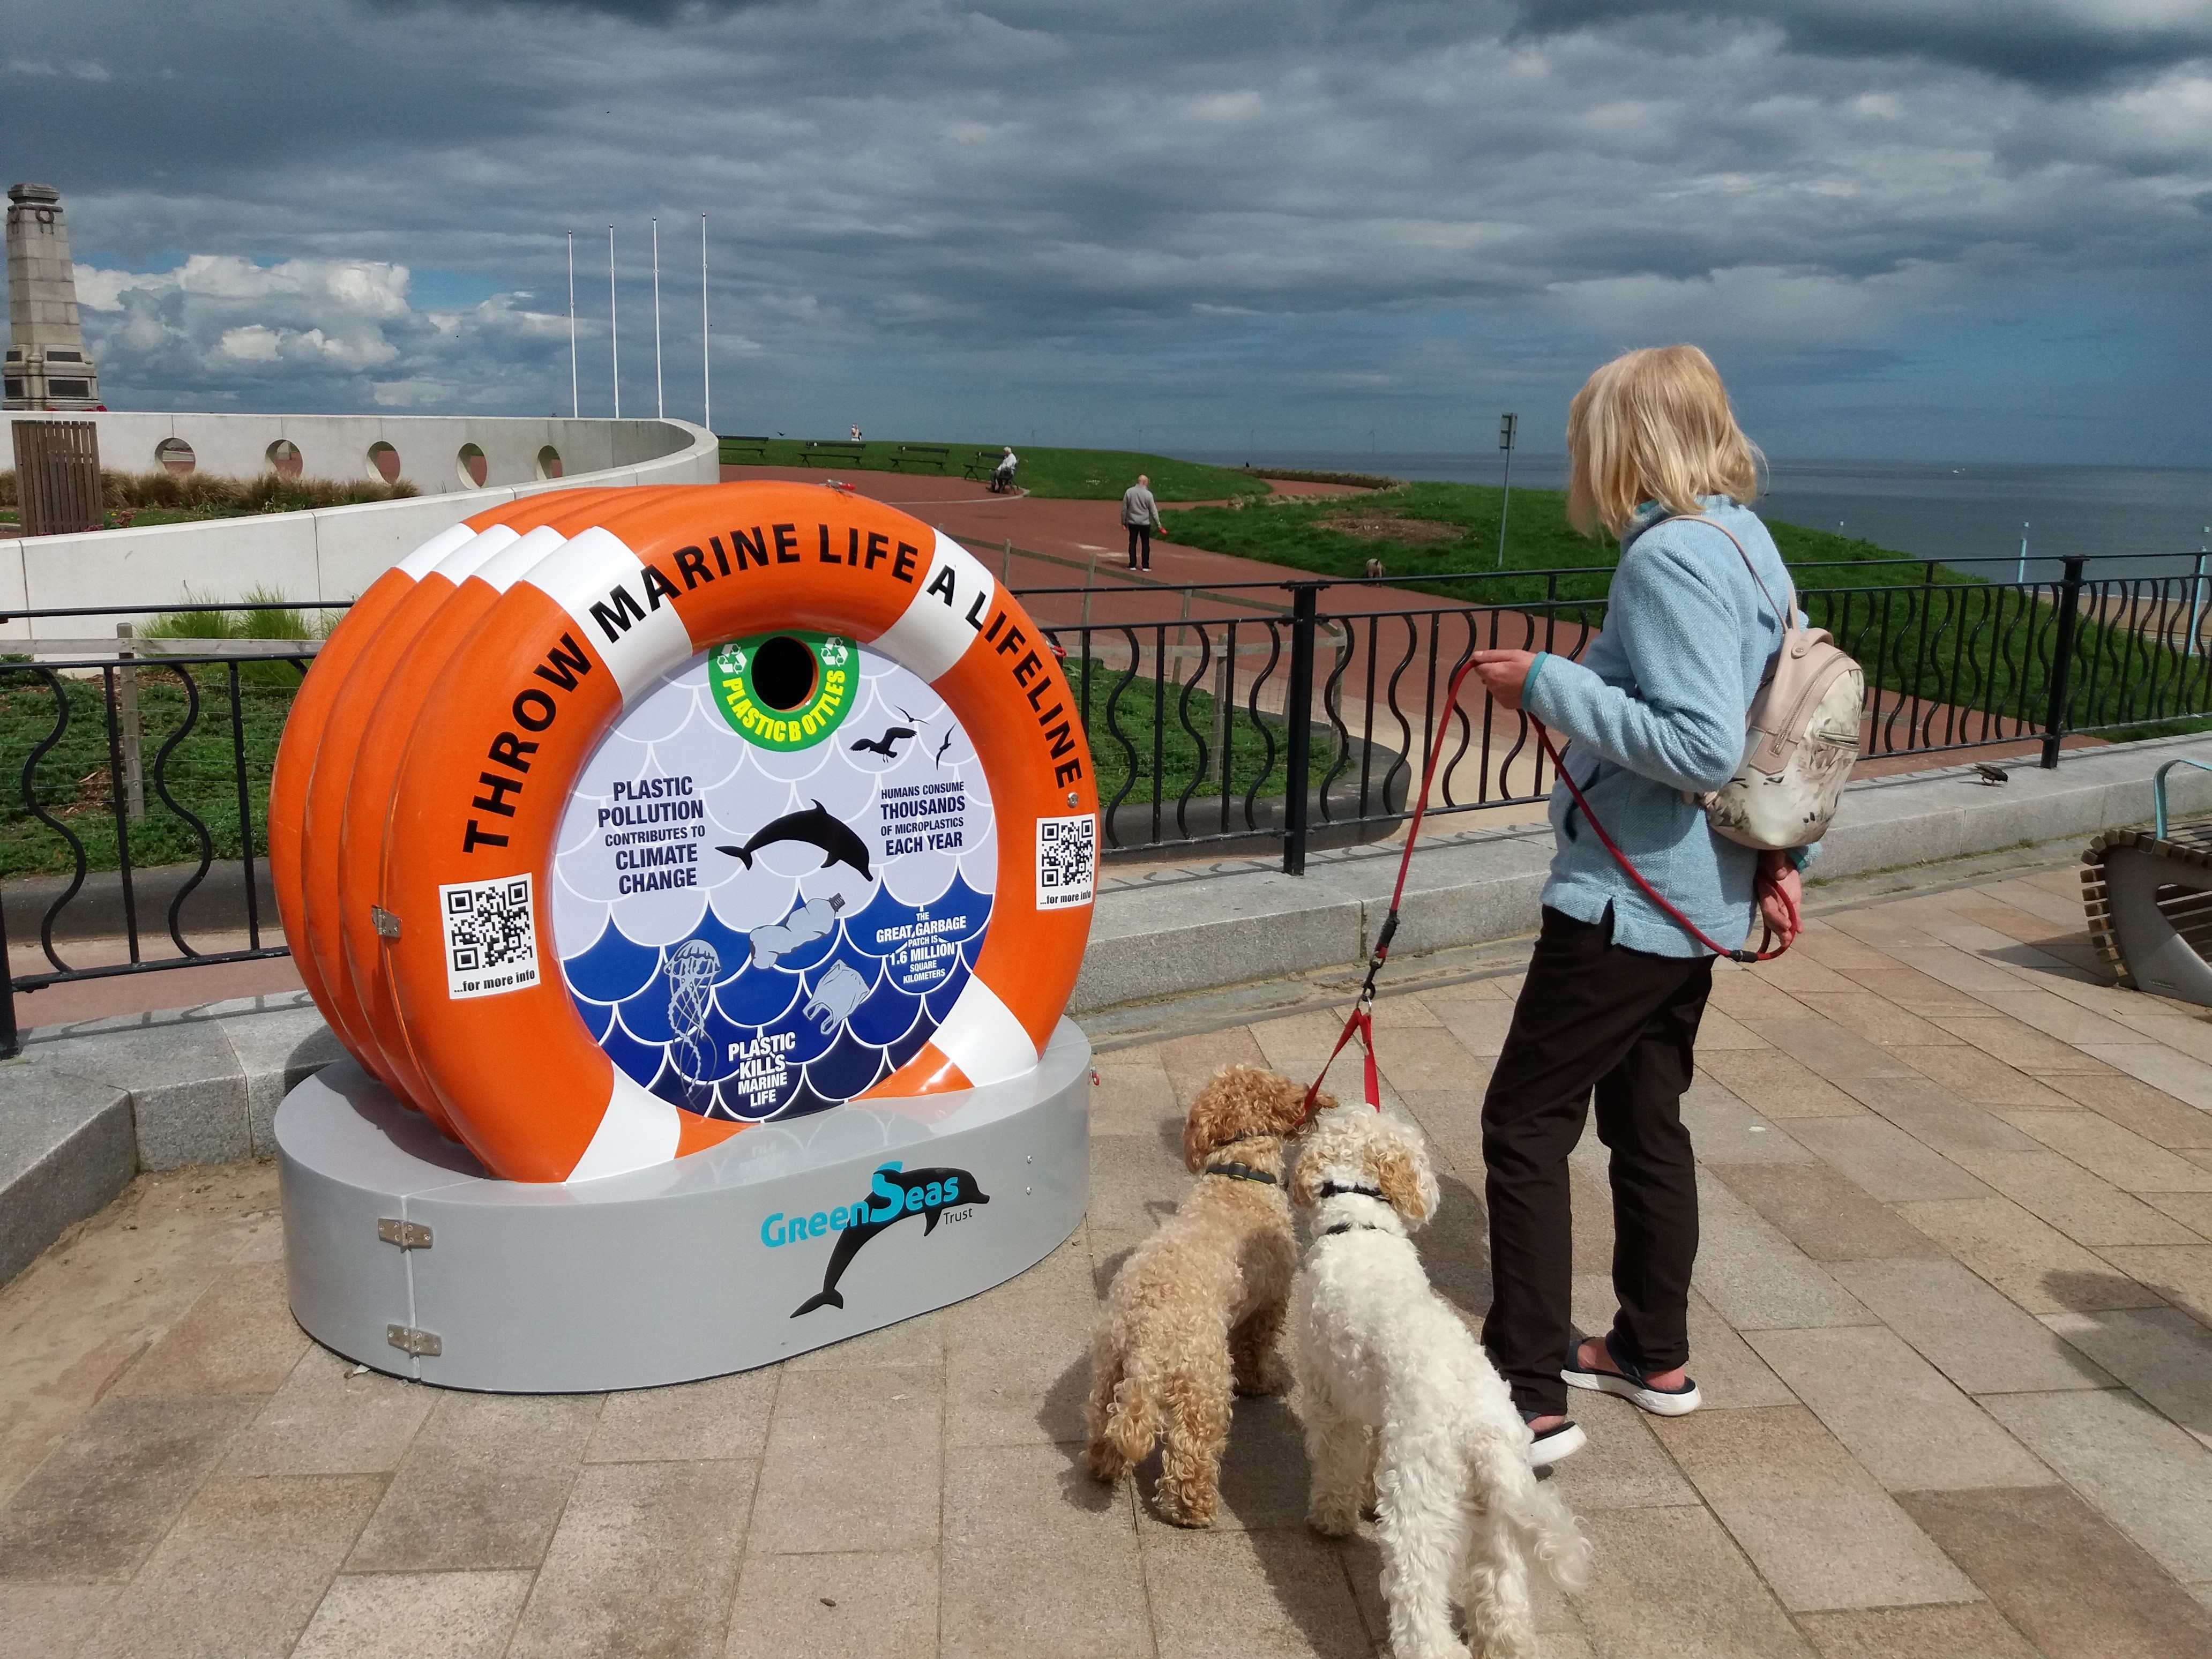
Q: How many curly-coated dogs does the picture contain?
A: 2